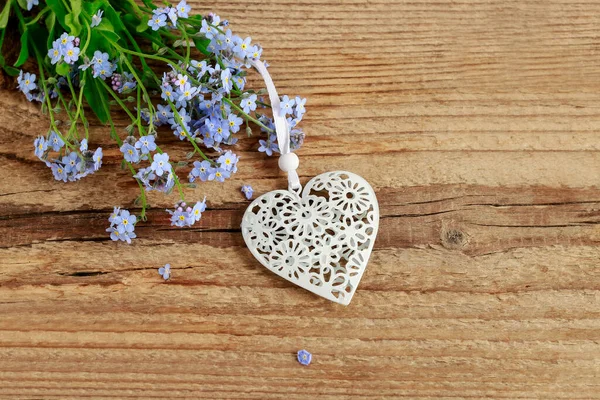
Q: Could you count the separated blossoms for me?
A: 3